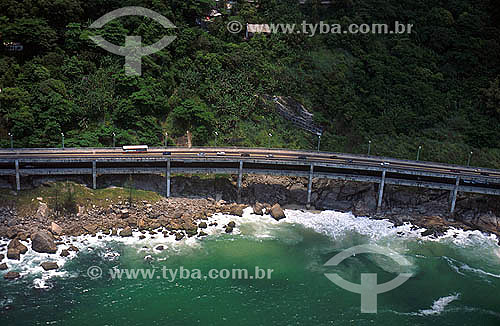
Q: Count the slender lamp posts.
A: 10